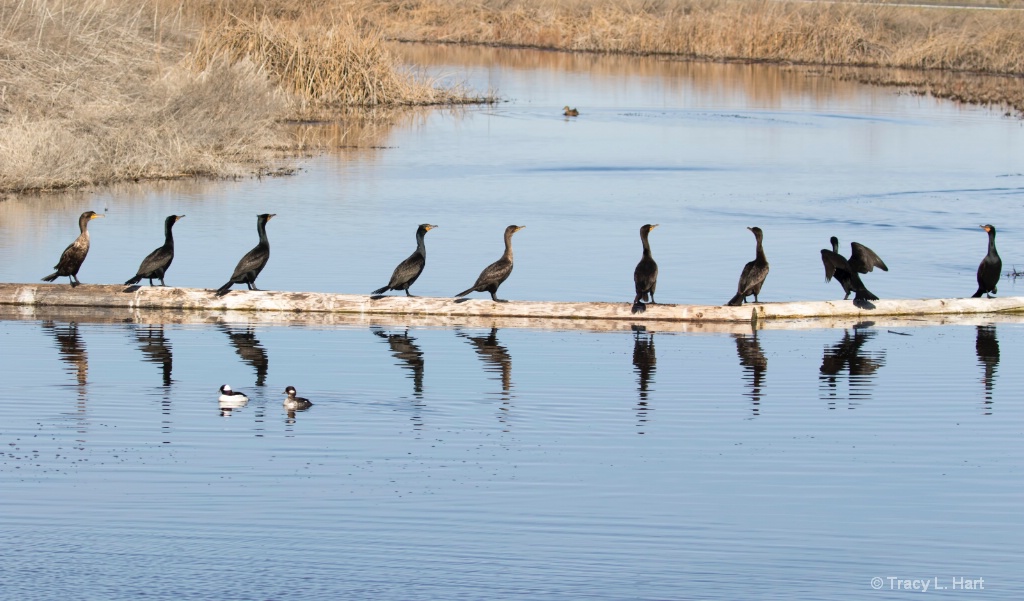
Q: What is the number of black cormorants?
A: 9